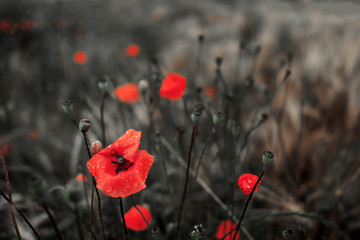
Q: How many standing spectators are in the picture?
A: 0